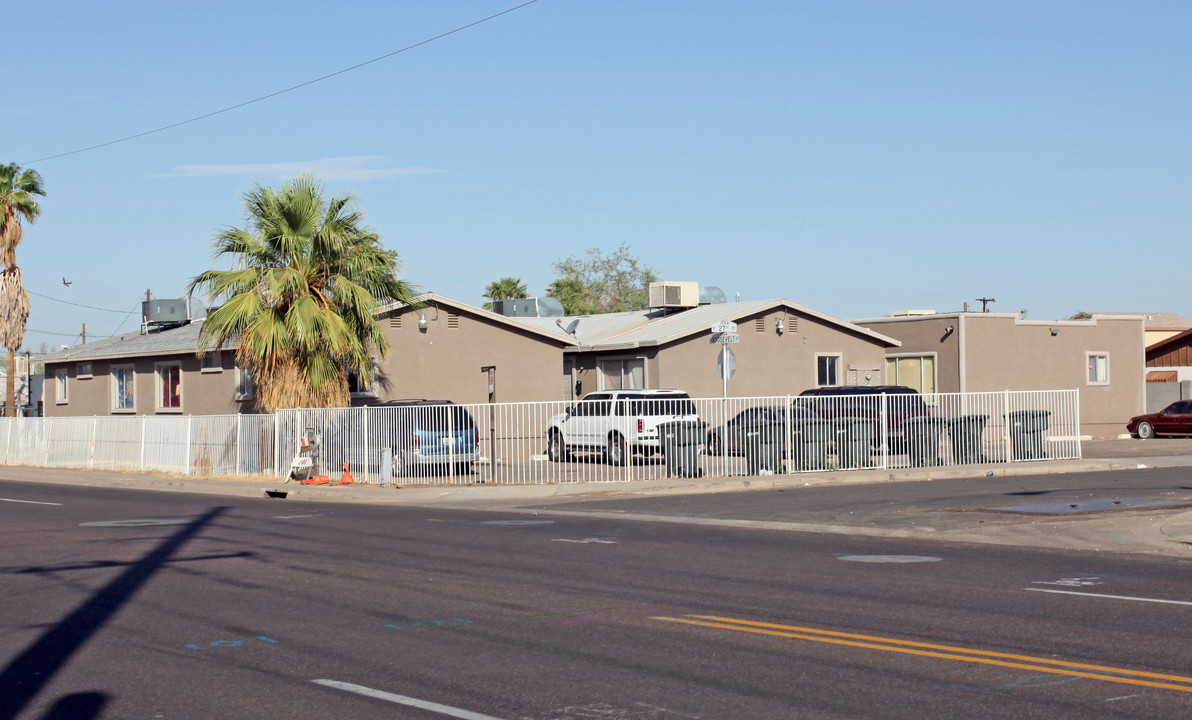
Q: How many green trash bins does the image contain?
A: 7